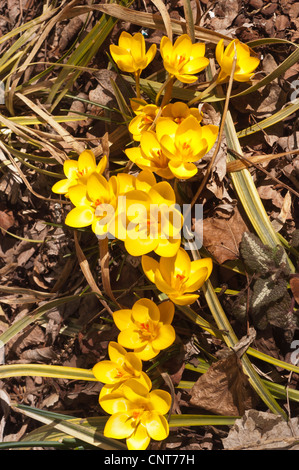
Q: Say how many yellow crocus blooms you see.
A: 15